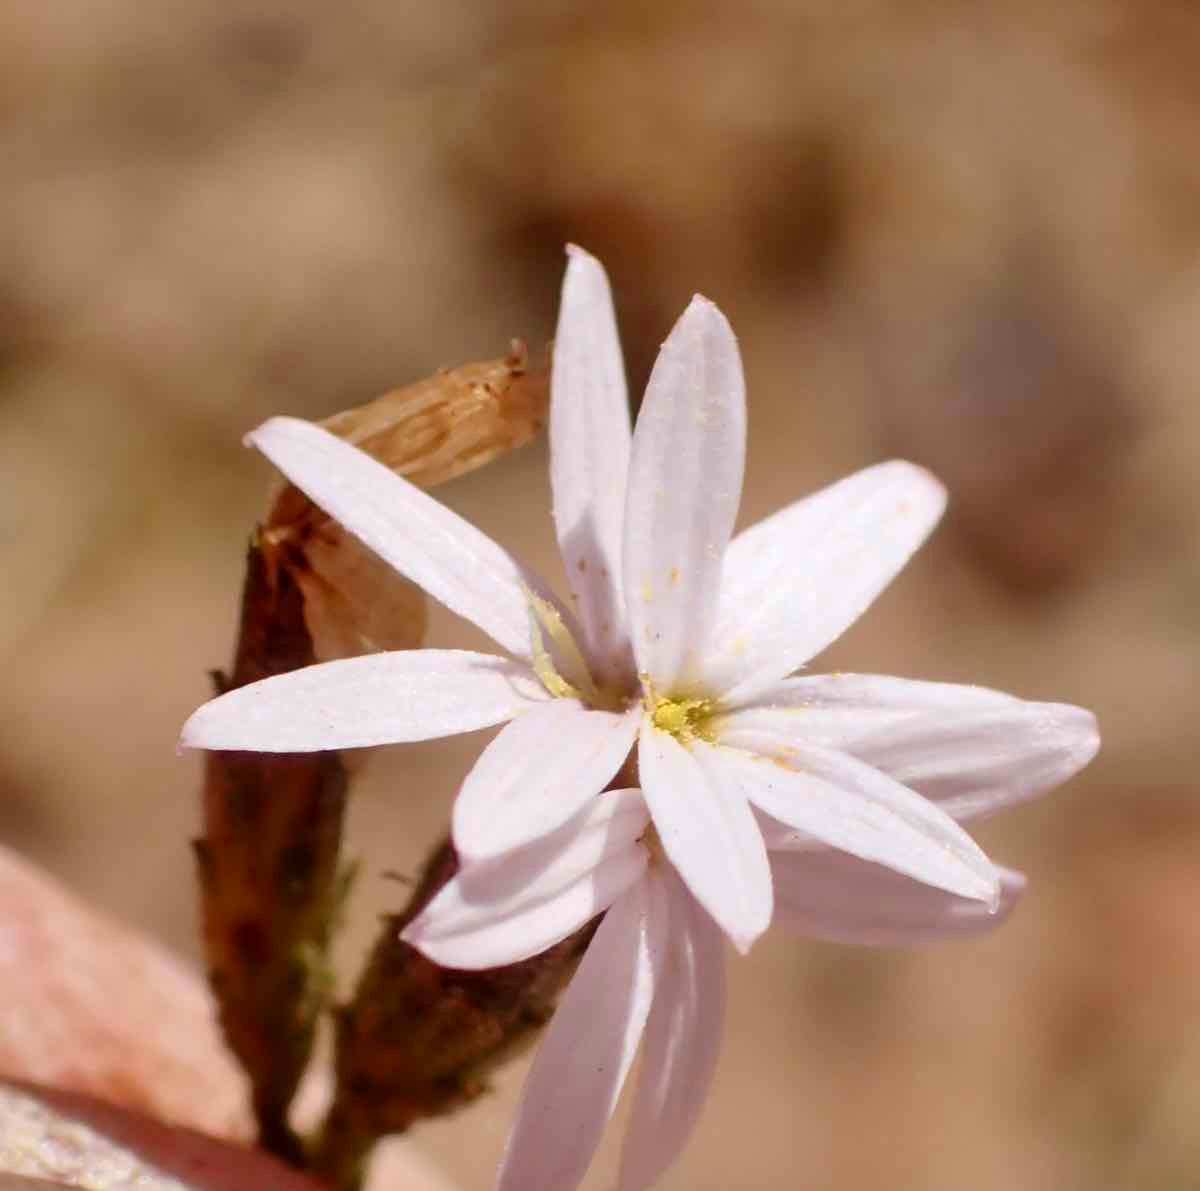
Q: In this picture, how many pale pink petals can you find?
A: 13